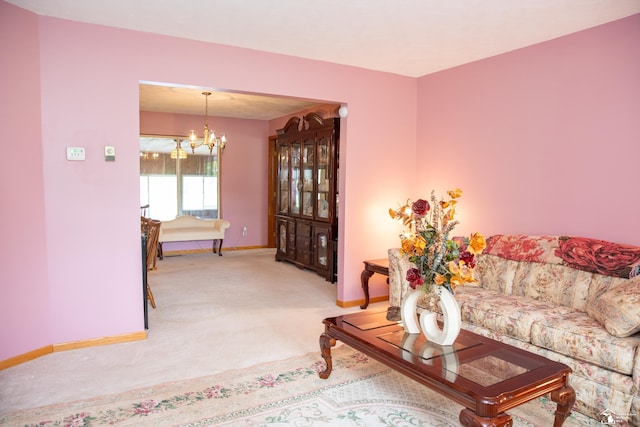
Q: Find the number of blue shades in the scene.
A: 0